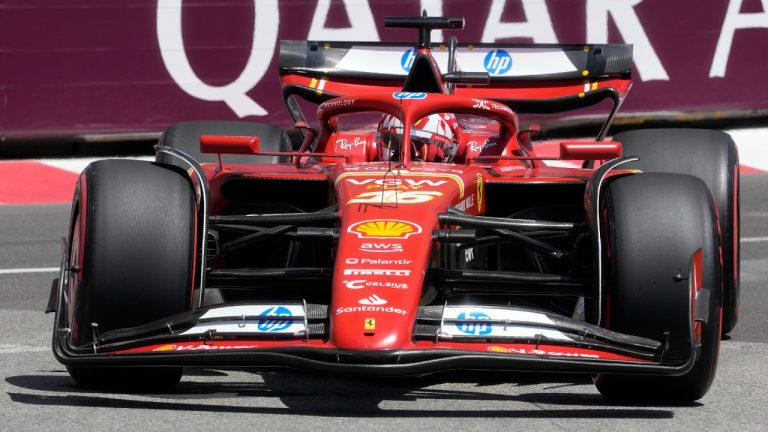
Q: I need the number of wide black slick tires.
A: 4